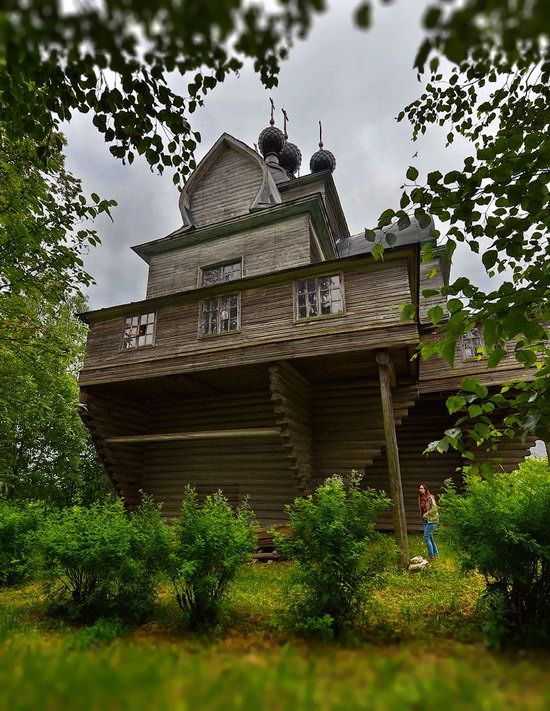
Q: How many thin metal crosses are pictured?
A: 3